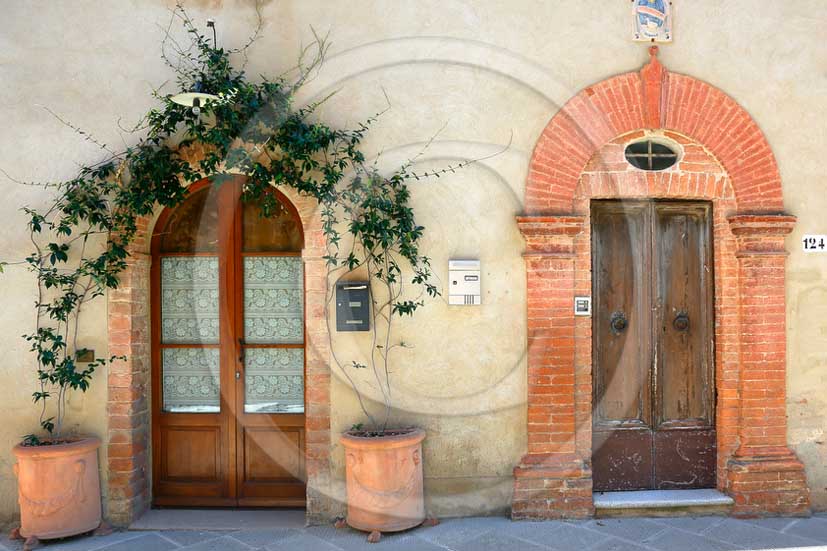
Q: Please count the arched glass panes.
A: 2